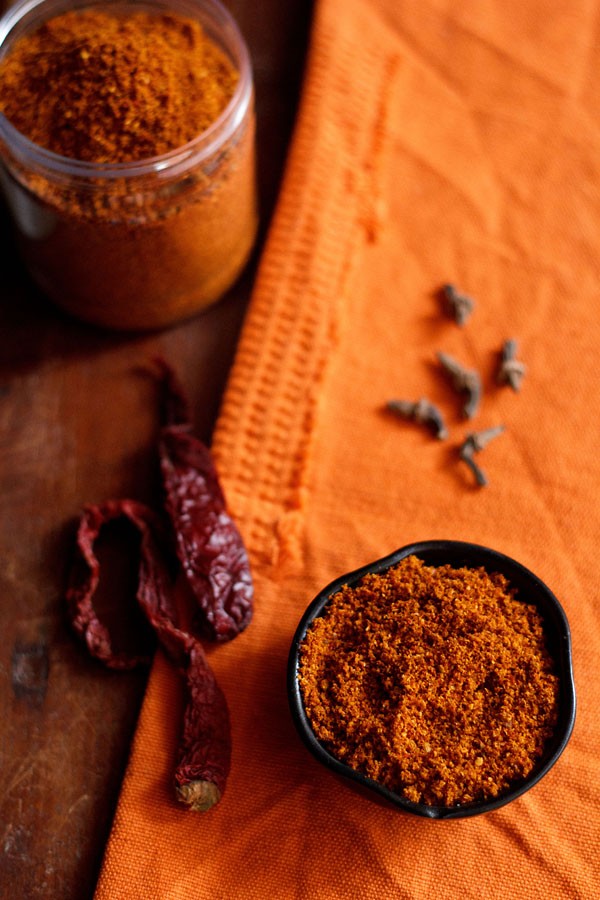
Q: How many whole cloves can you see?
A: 5